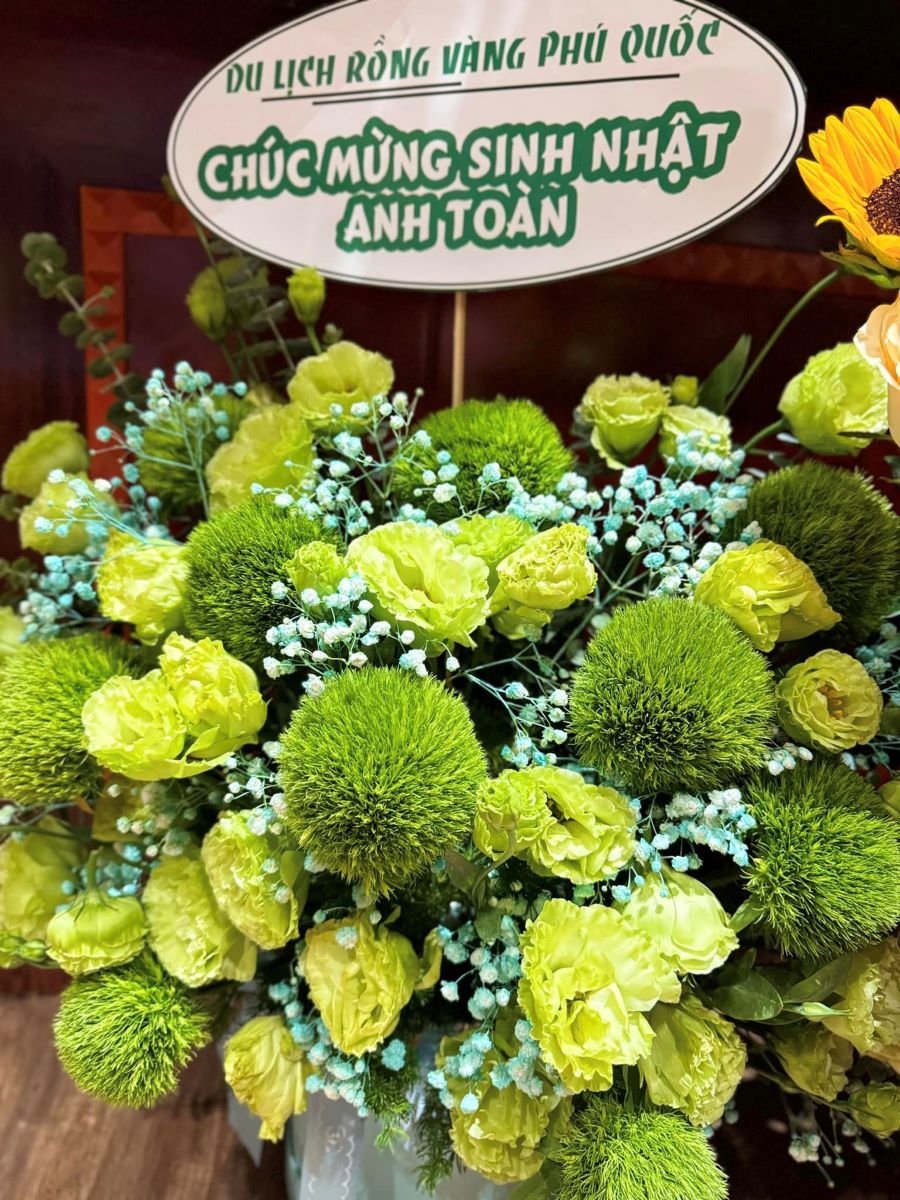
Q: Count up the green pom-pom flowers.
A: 10